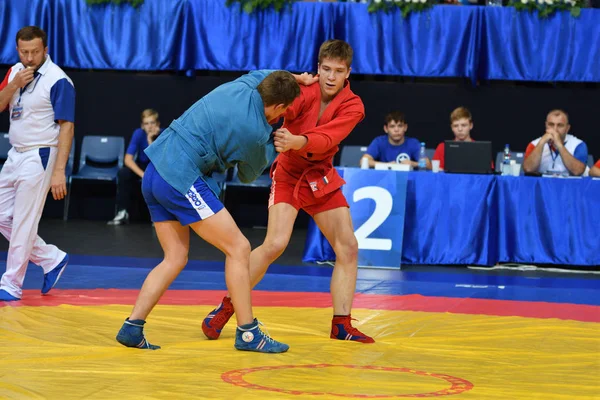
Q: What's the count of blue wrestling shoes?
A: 2